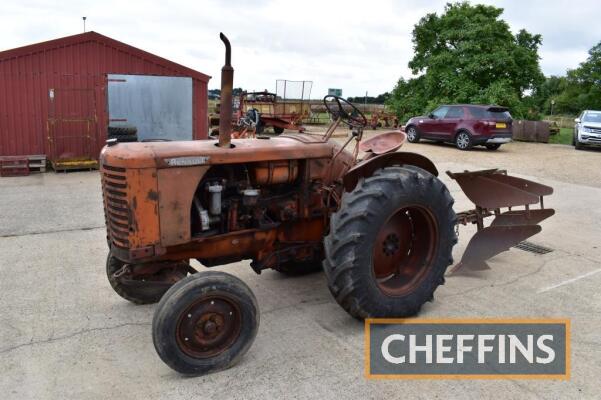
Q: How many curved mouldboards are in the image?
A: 4